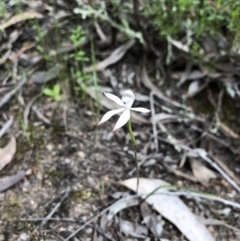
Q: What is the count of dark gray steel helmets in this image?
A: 0